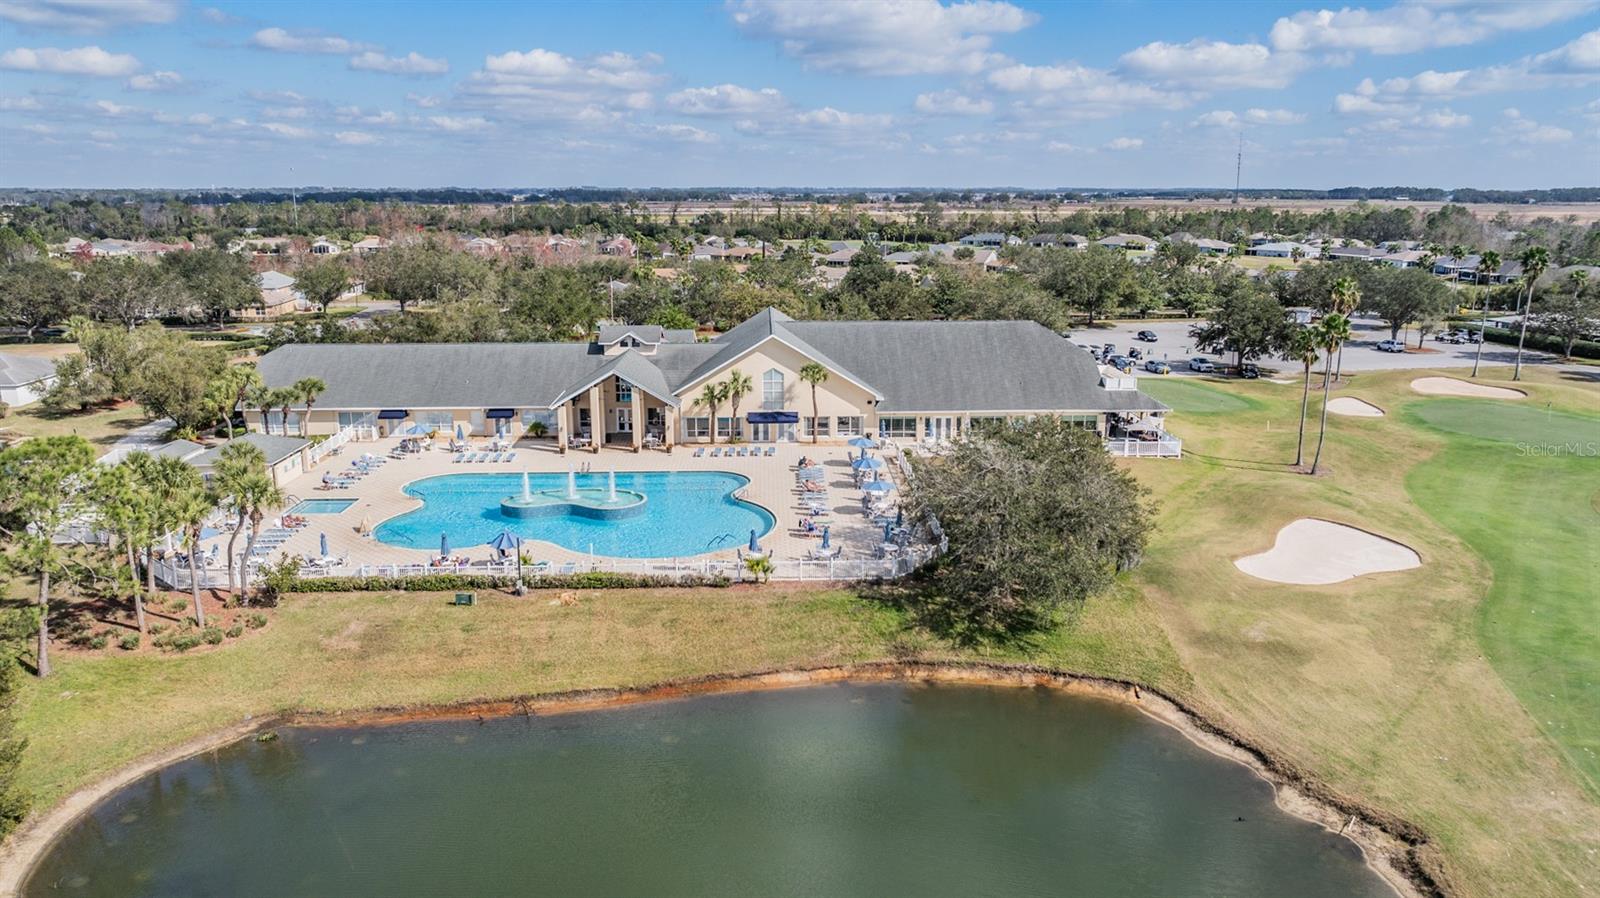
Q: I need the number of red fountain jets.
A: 0